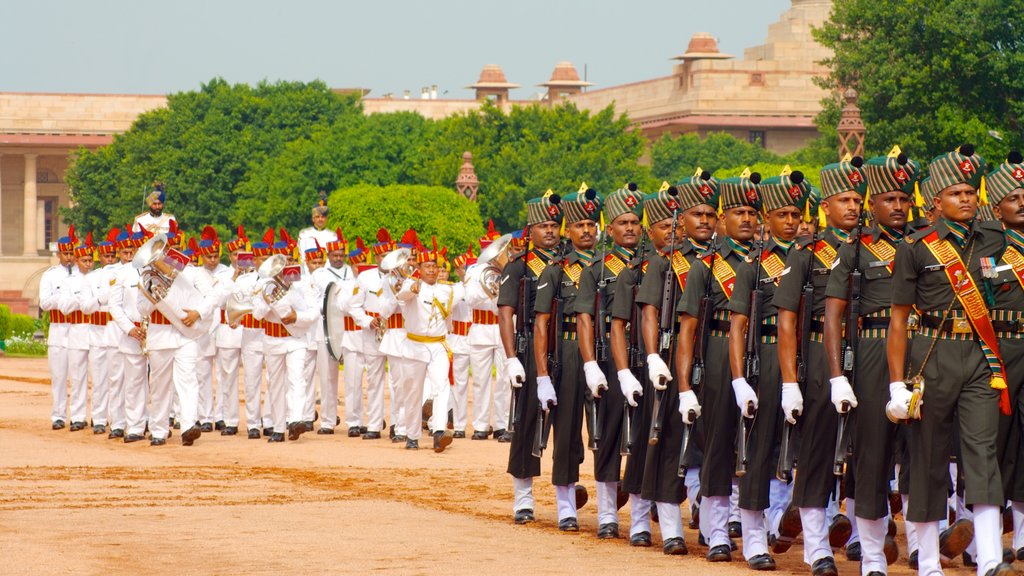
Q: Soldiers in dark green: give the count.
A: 11